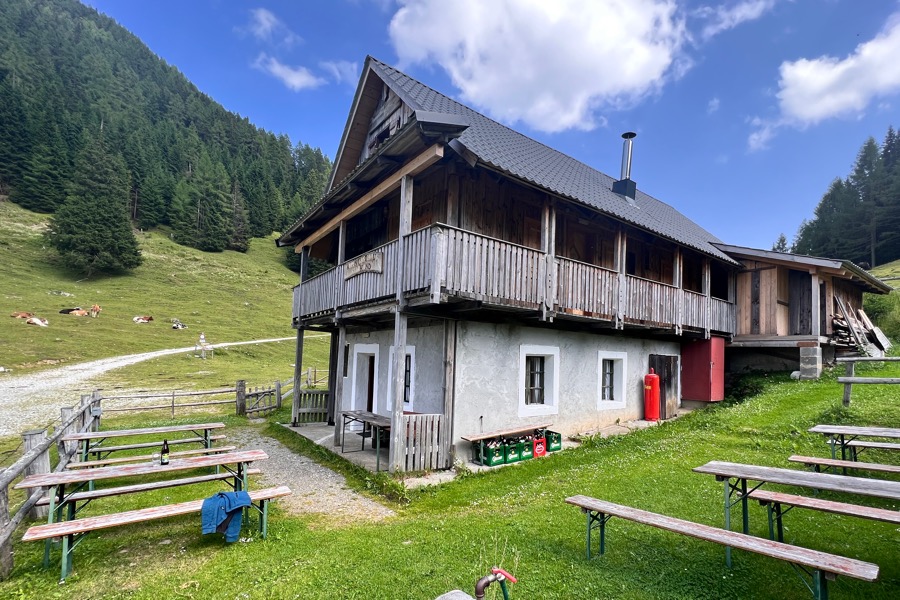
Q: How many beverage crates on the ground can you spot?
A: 5